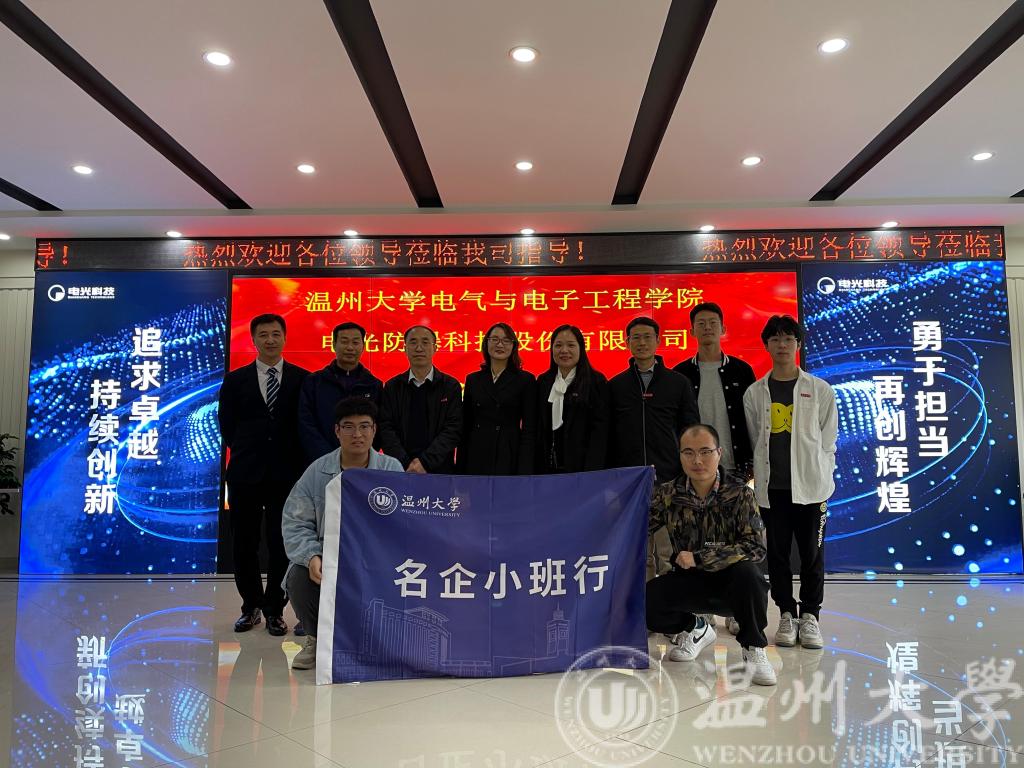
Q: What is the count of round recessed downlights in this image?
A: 14